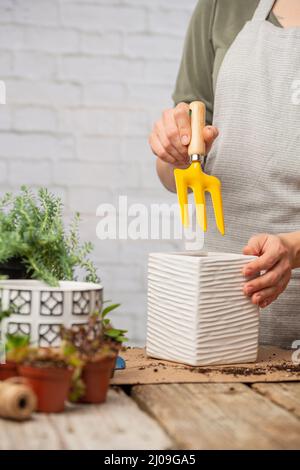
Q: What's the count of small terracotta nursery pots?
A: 3